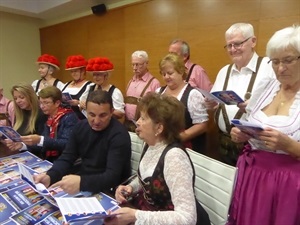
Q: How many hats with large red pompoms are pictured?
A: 3